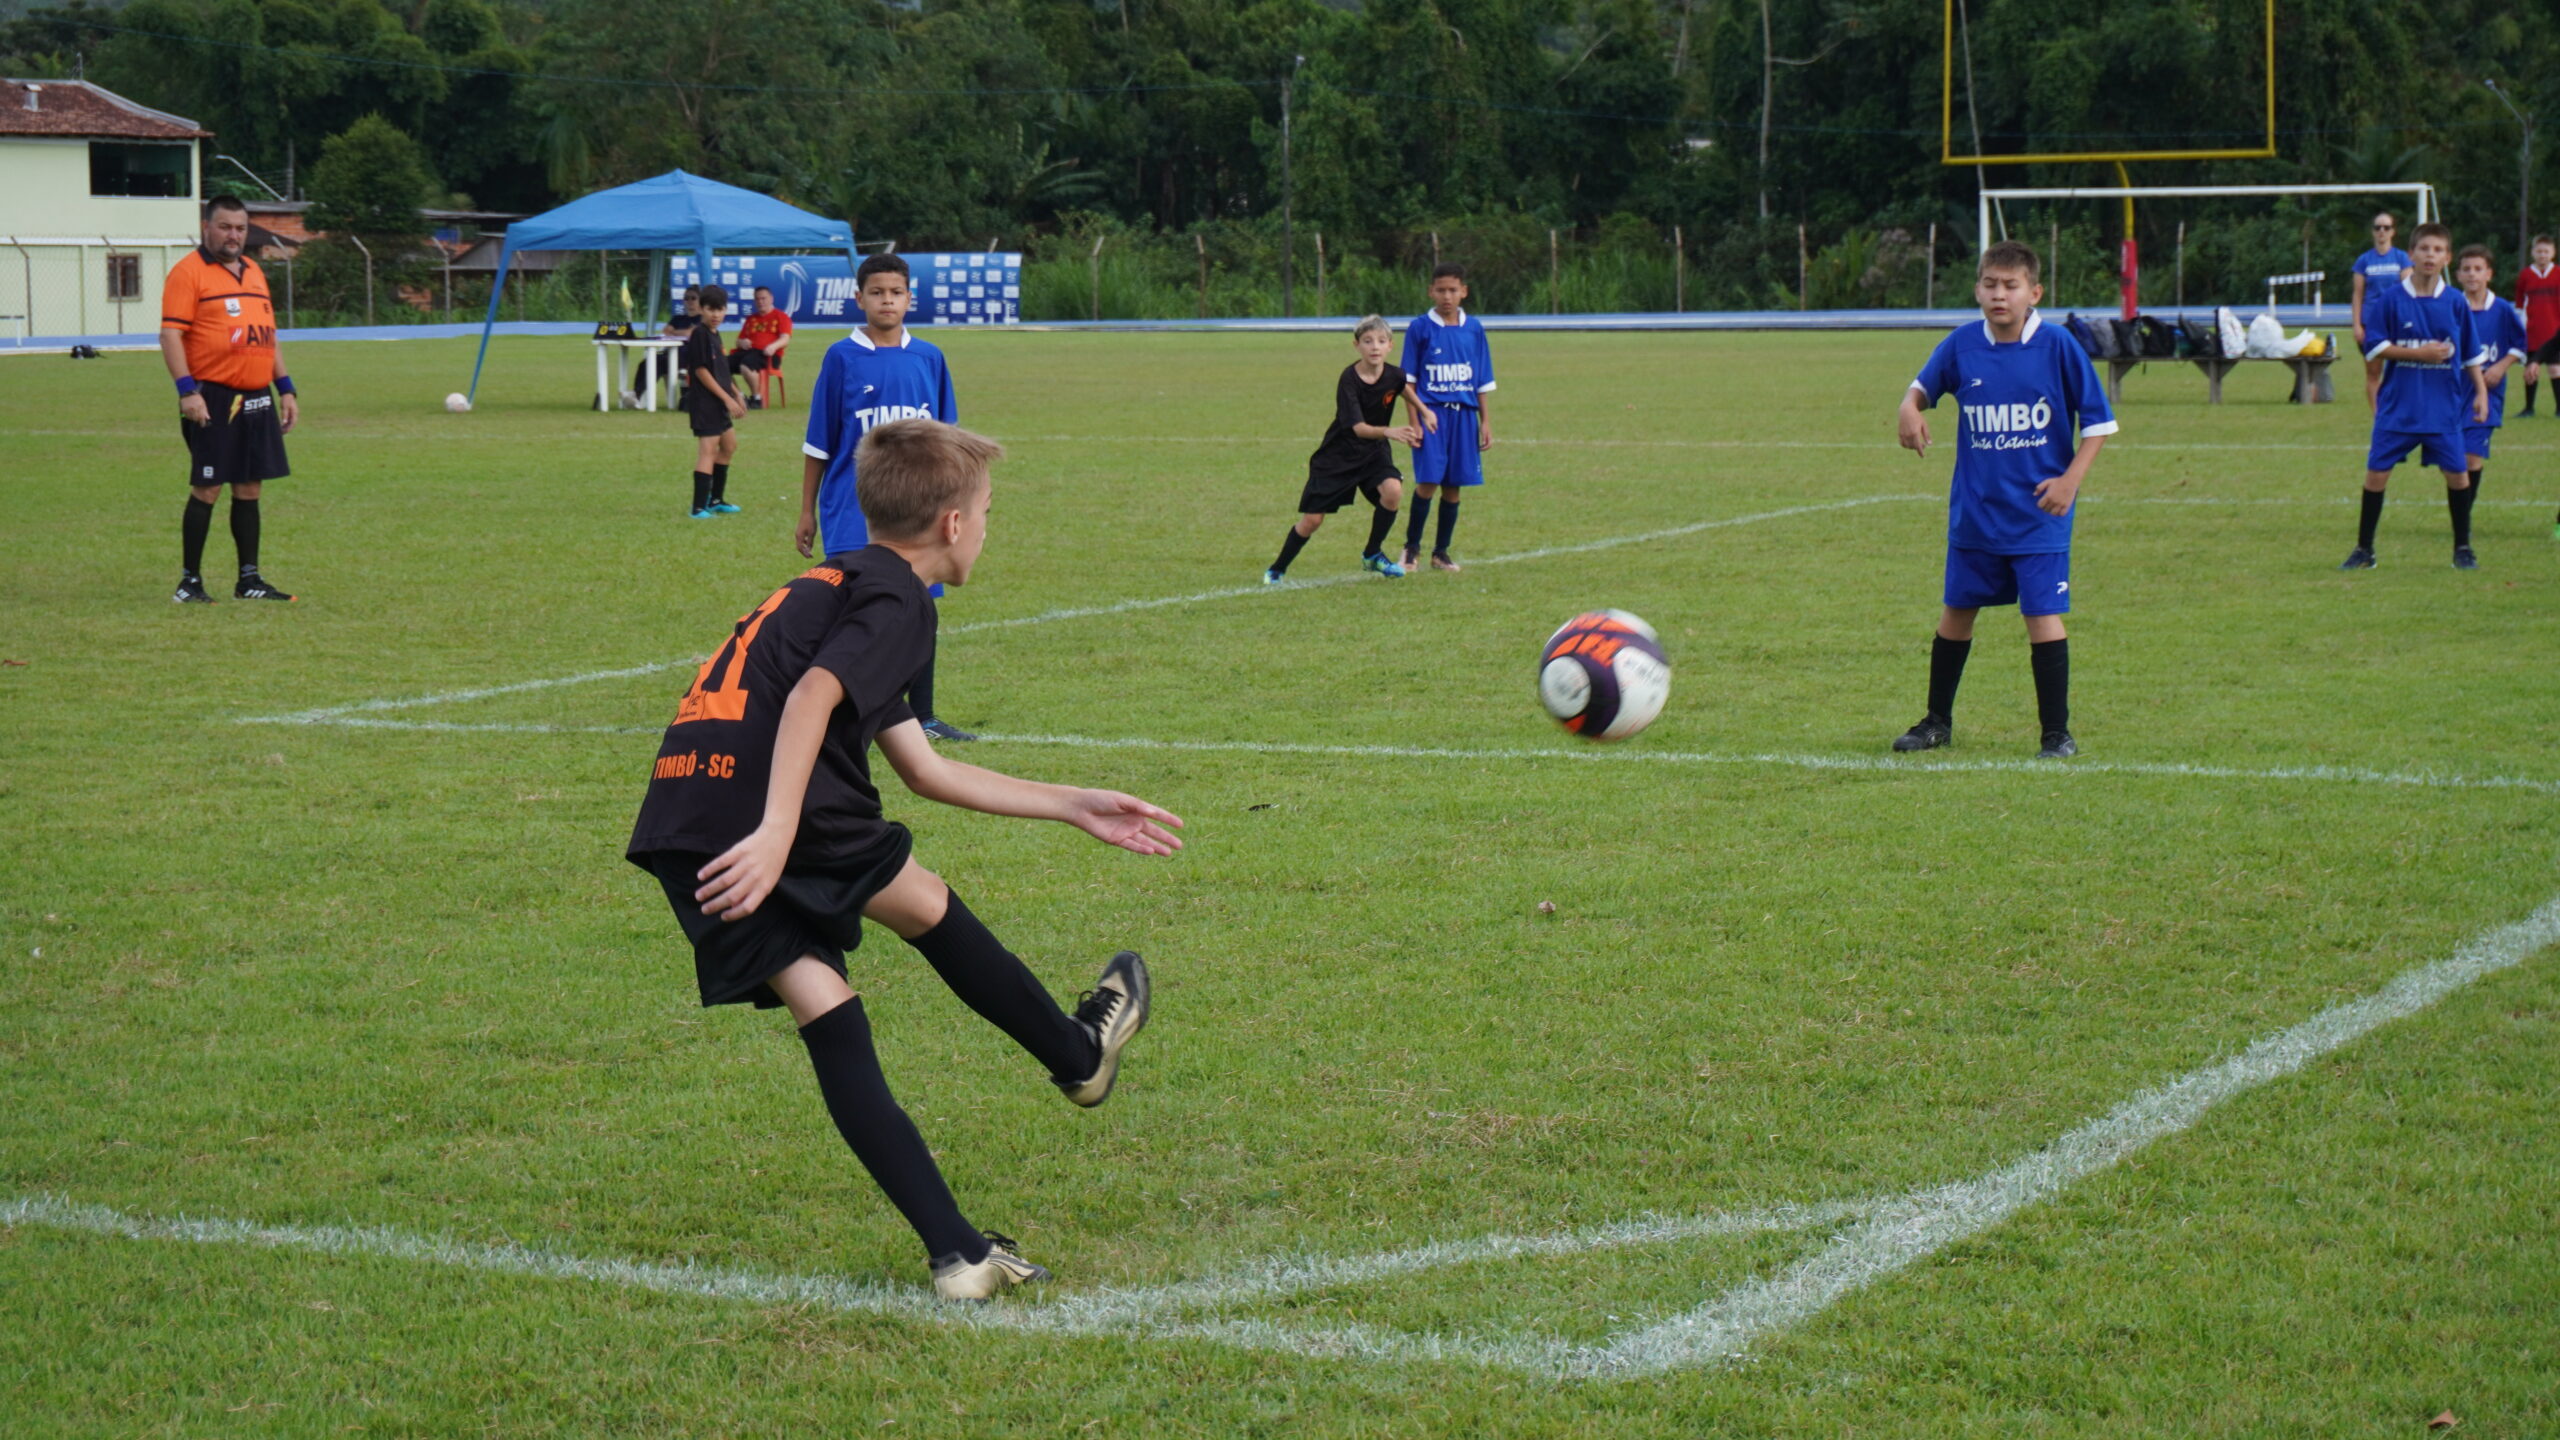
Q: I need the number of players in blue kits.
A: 5